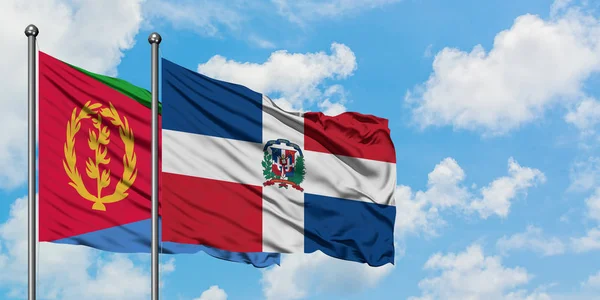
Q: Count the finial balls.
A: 2